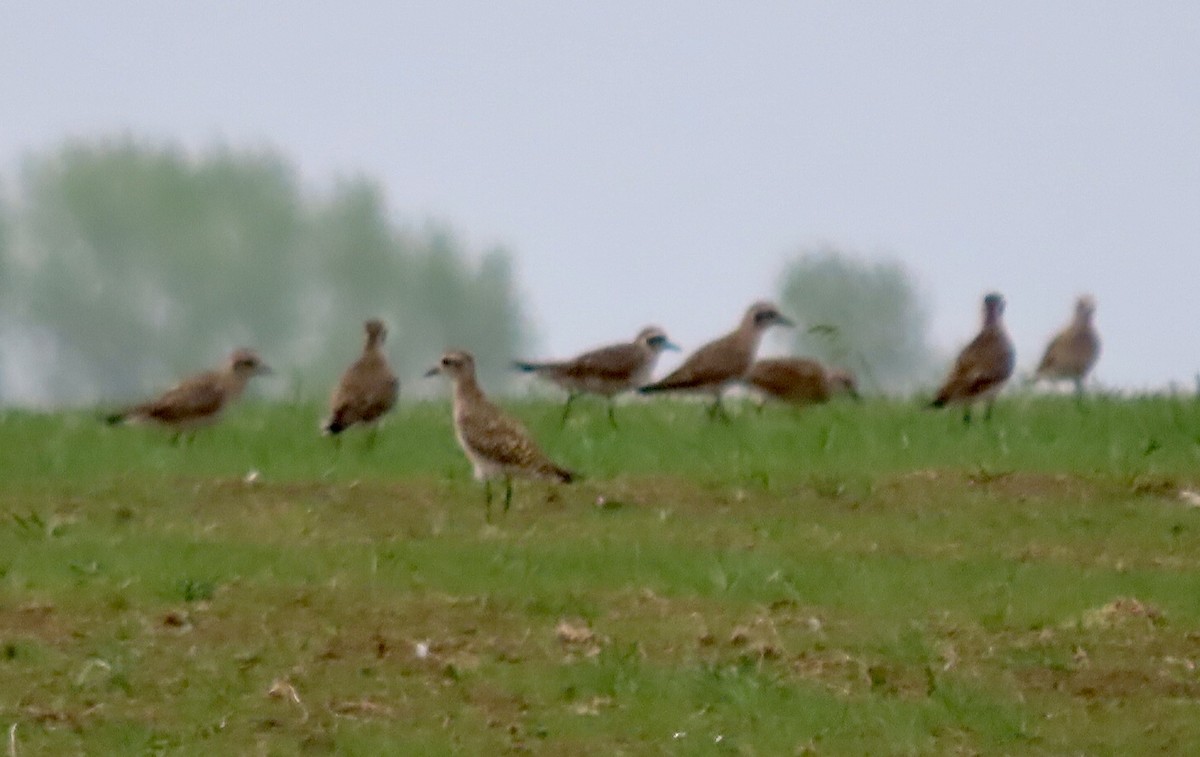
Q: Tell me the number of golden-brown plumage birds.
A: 8